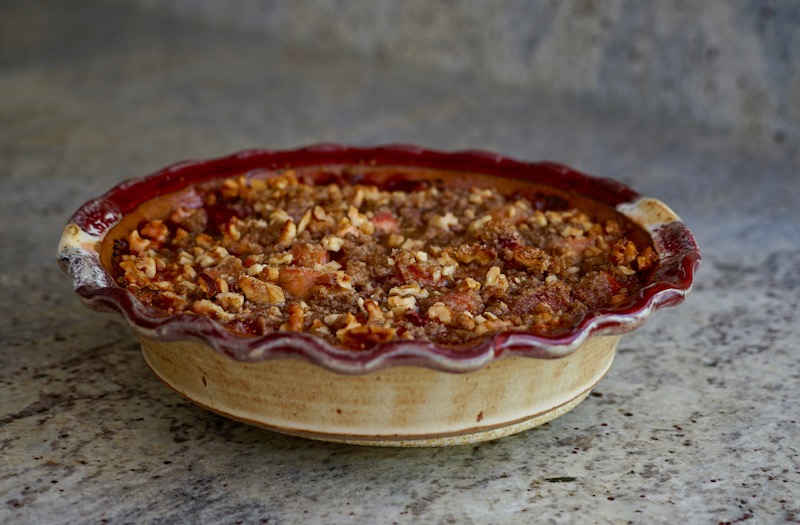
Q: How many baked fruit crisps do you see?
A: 1